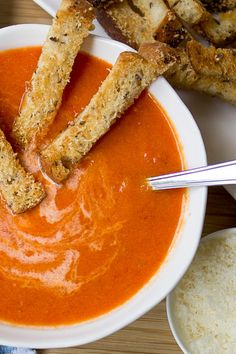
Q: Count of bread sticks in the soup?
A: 3